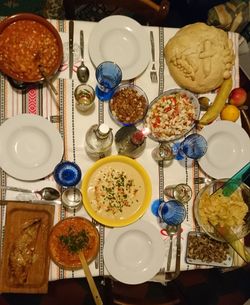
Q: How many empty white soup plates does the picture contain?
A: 4